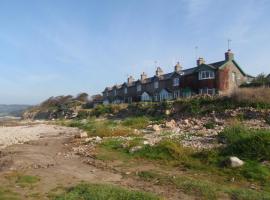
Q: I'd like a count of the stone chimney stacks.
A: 6